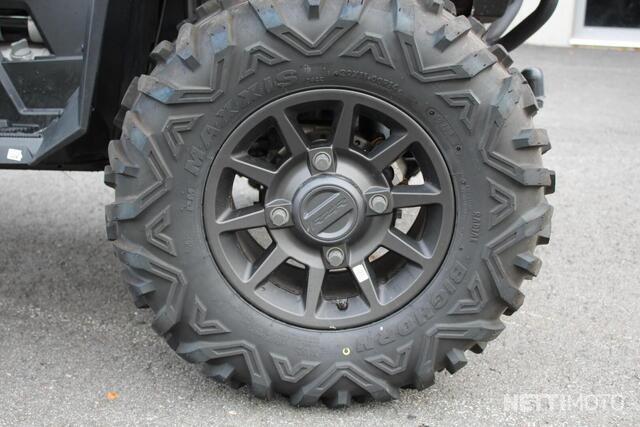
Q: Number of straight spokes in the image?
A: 10